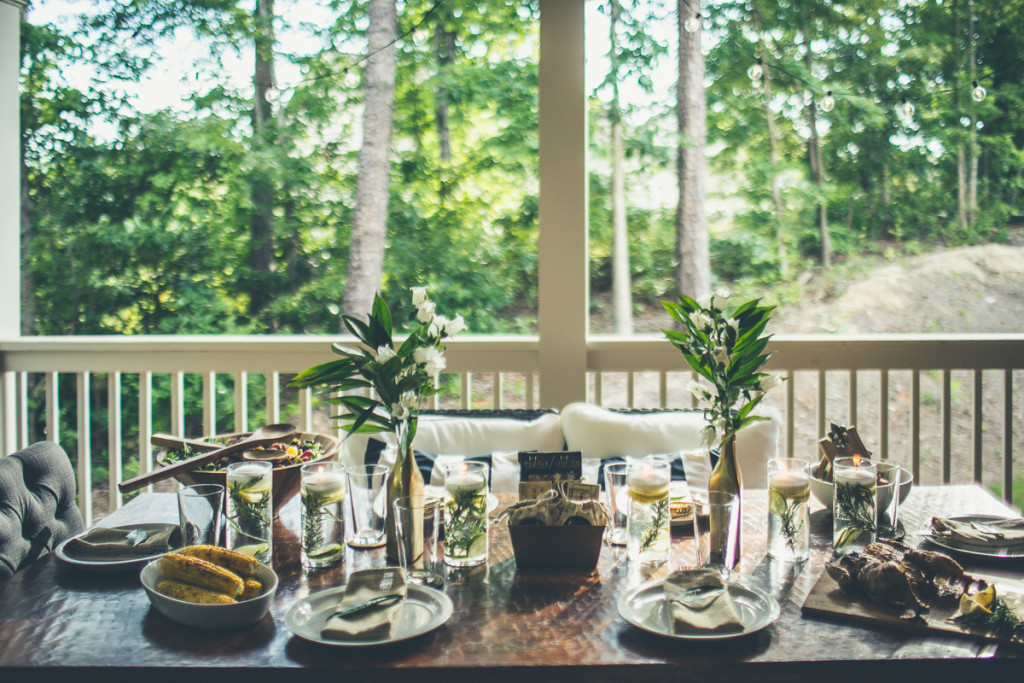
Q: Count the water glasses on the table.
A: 6